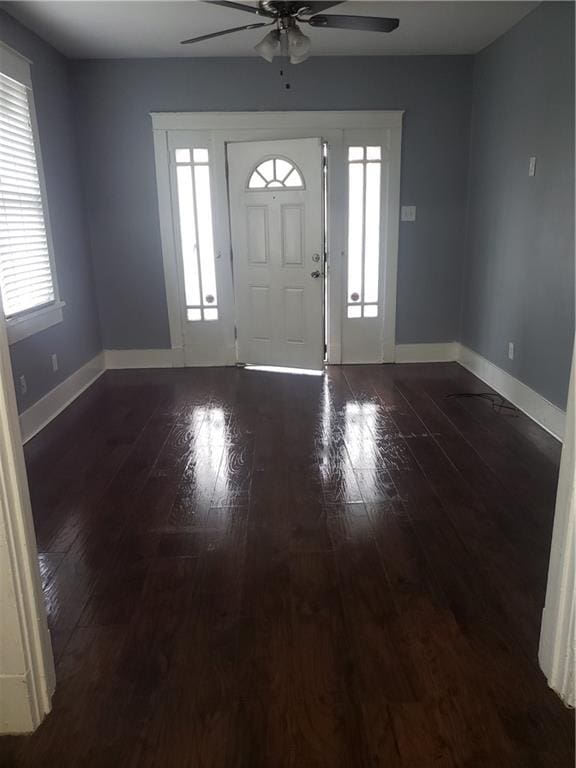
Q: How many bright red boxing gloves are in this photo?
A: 0